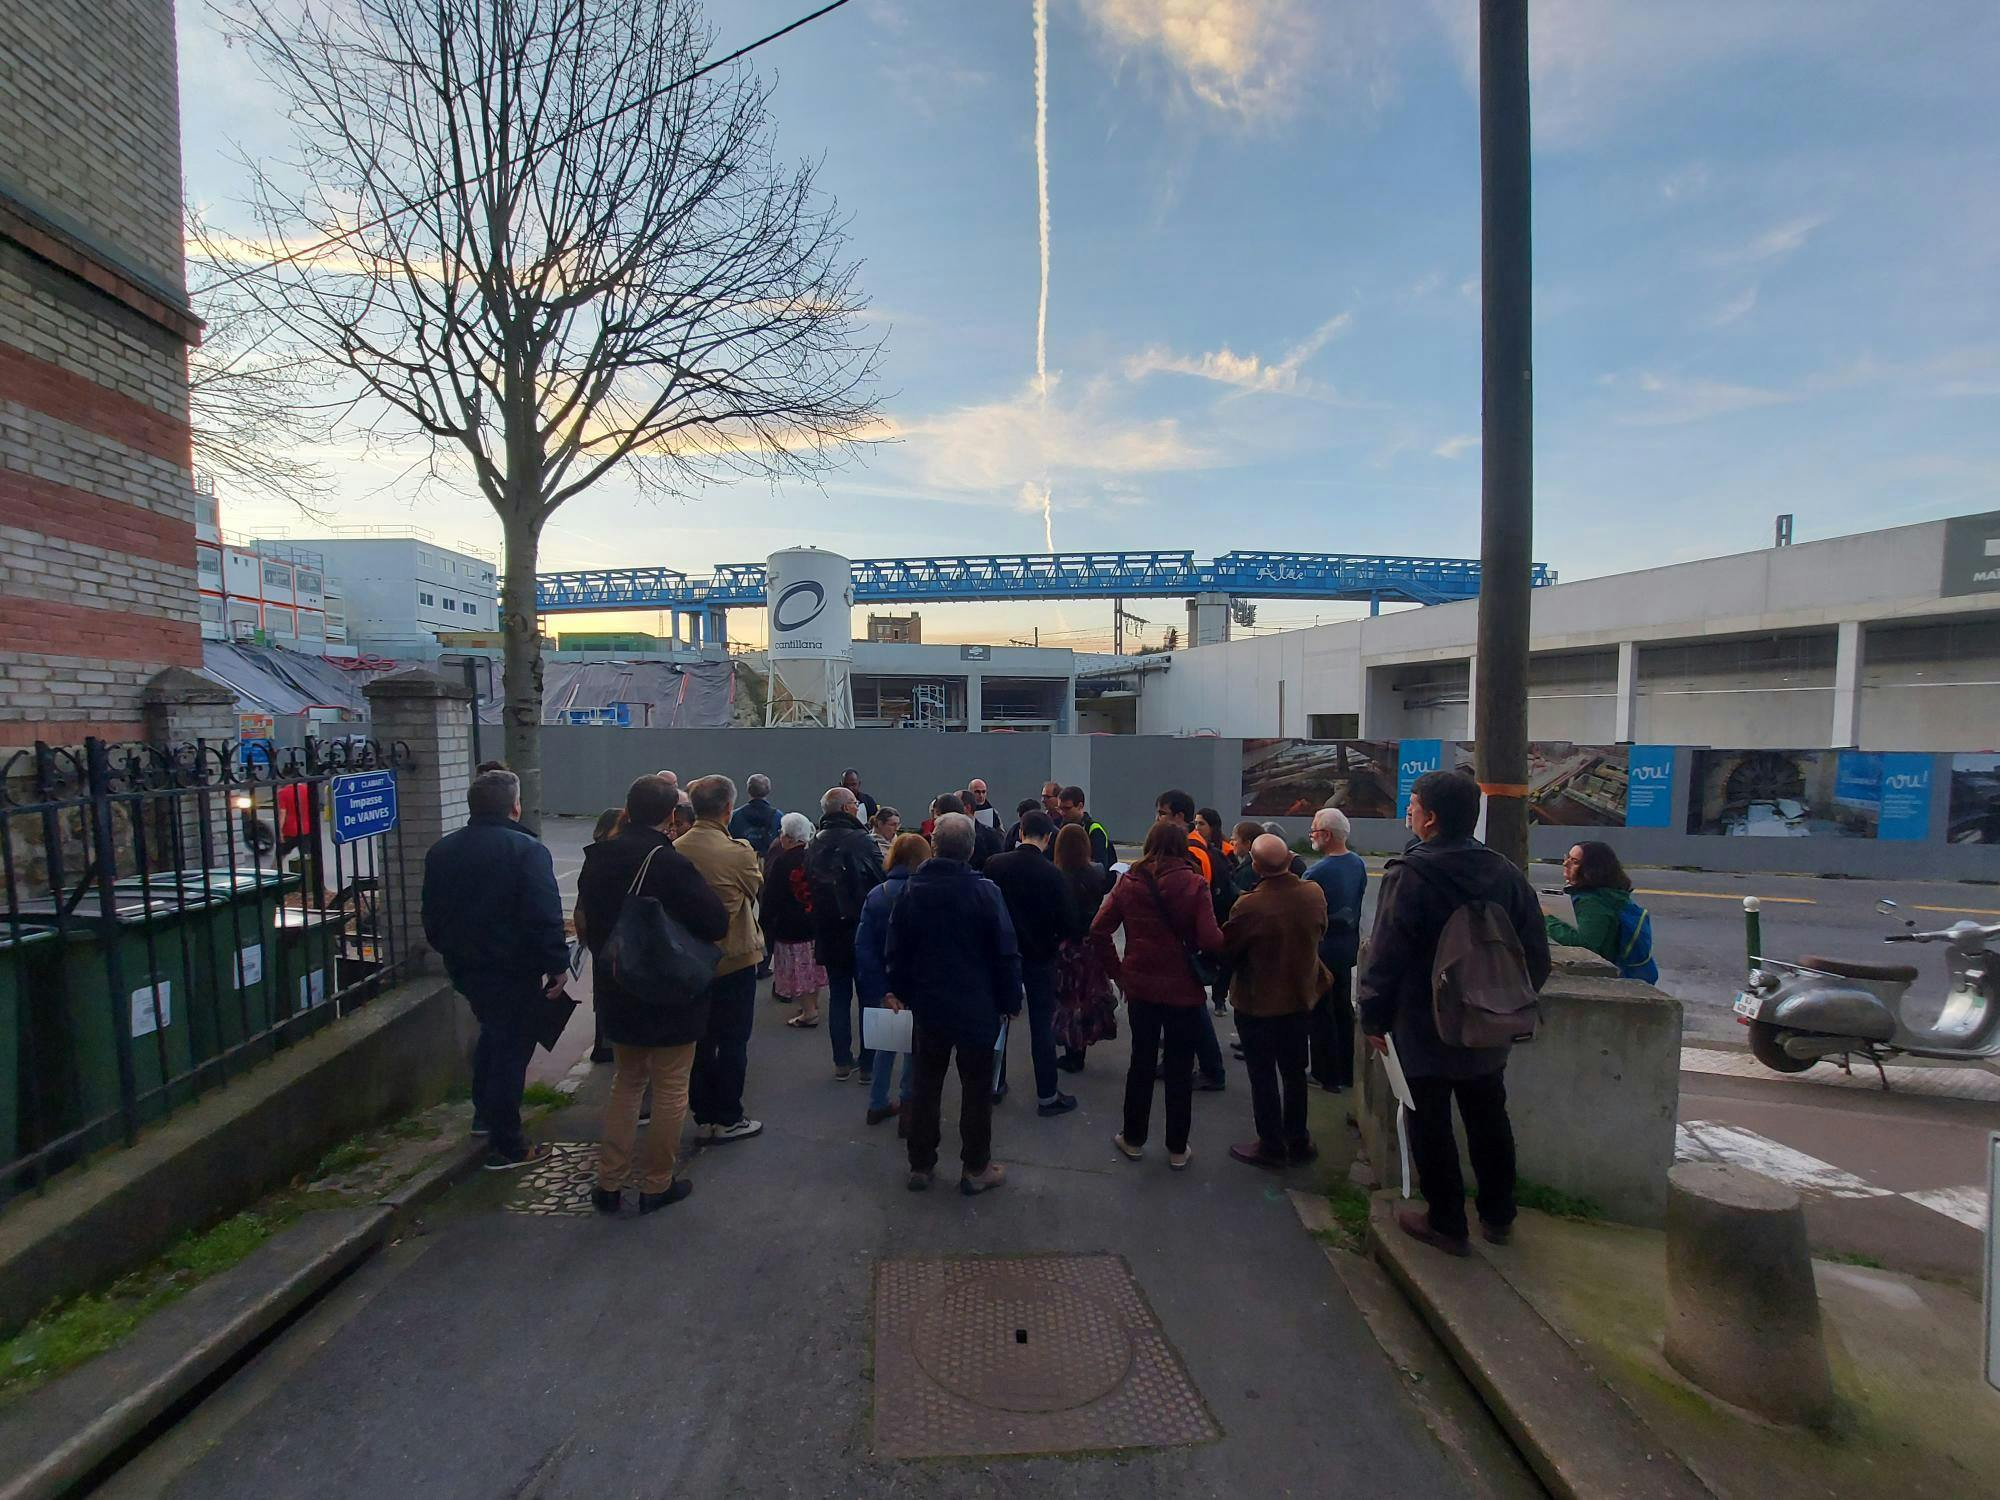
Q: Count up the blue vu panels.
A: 3